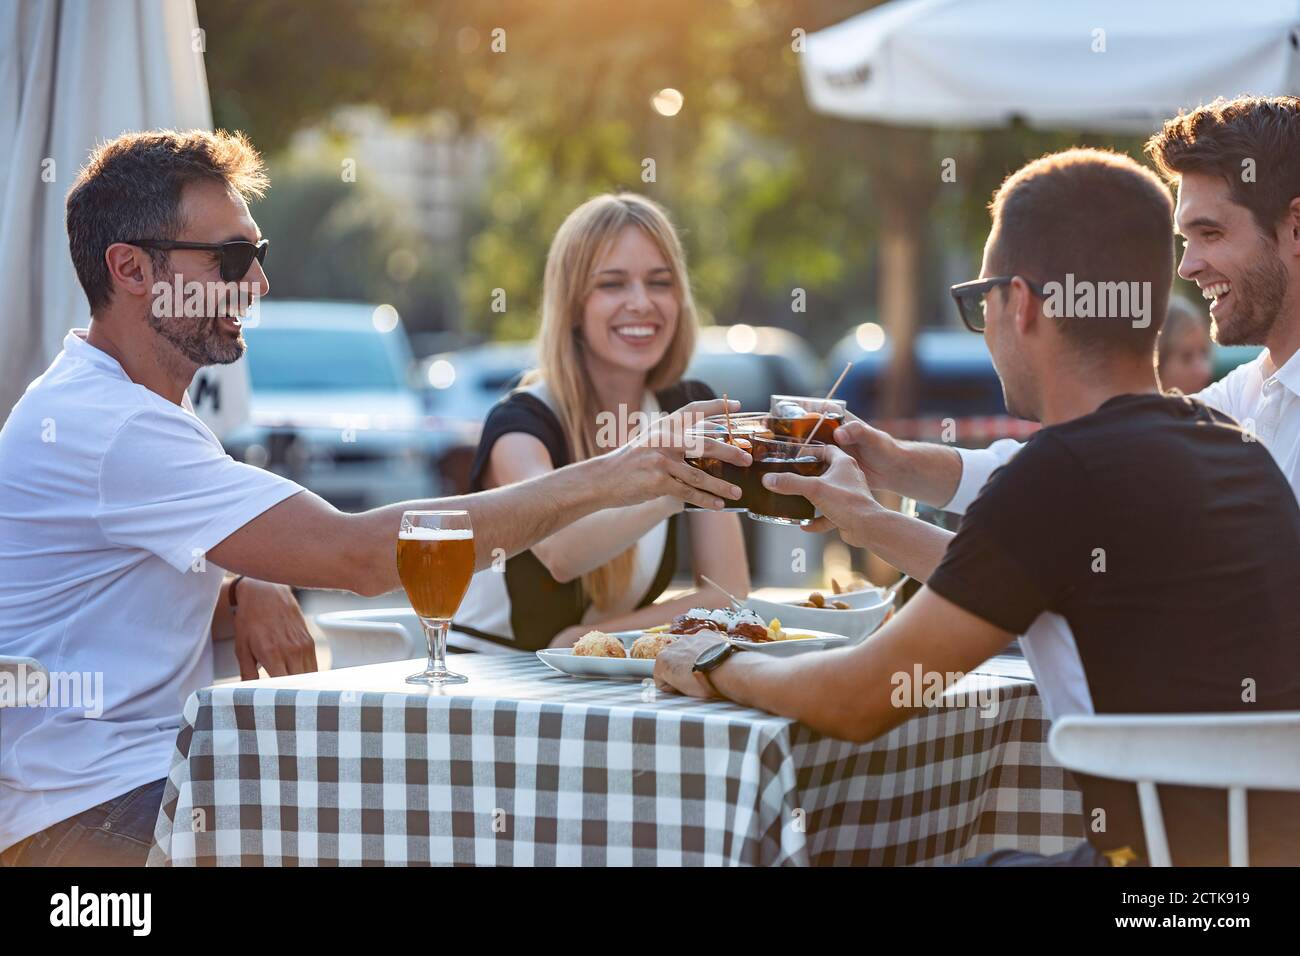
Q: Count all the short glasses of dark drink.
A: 4